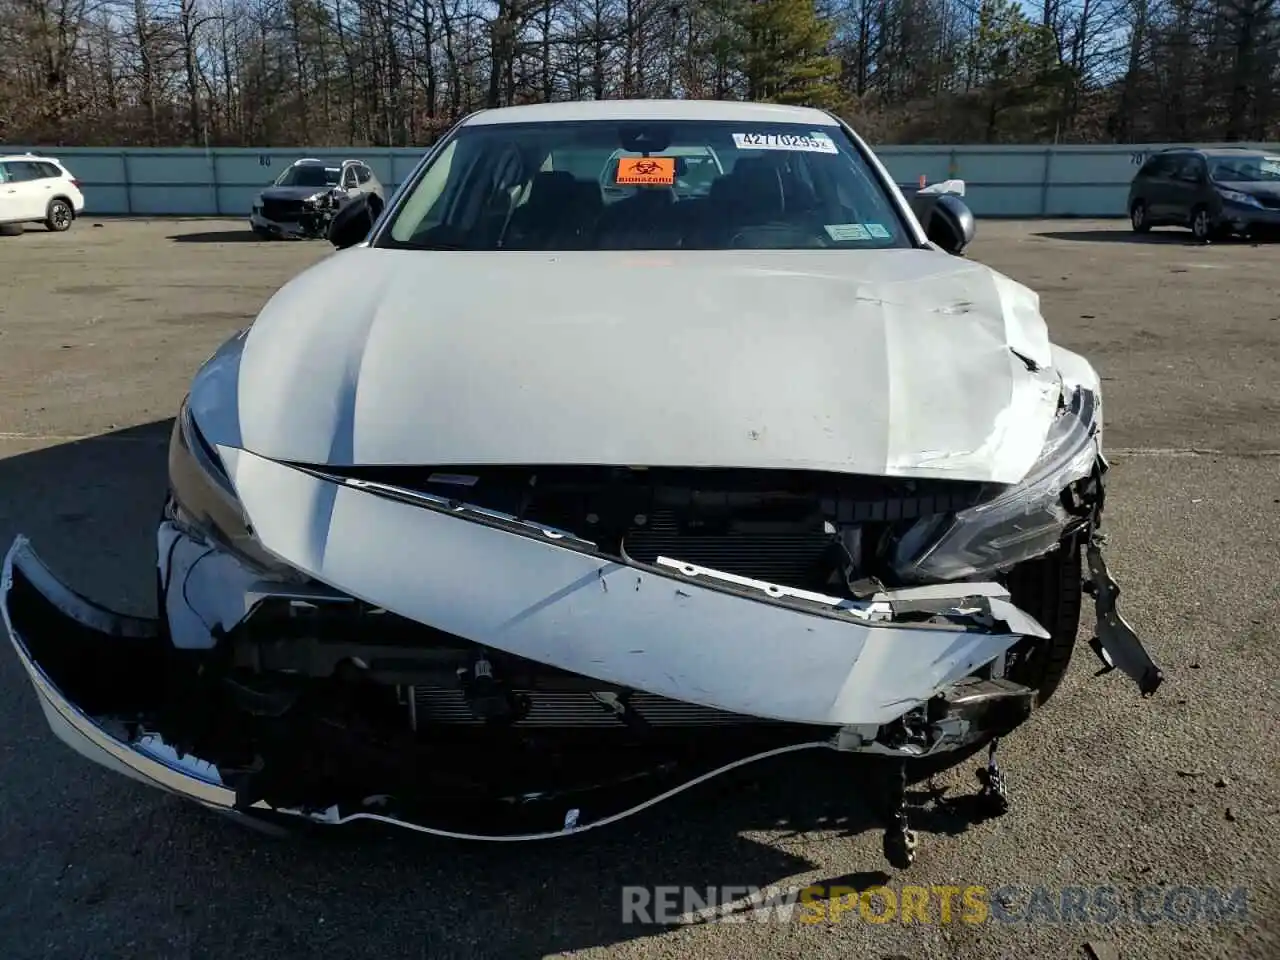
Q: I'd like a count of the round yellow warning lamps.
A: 0